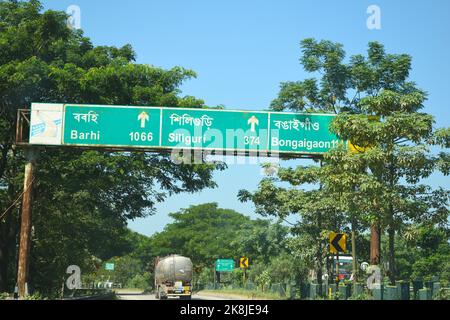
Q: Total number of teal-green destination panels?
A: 3